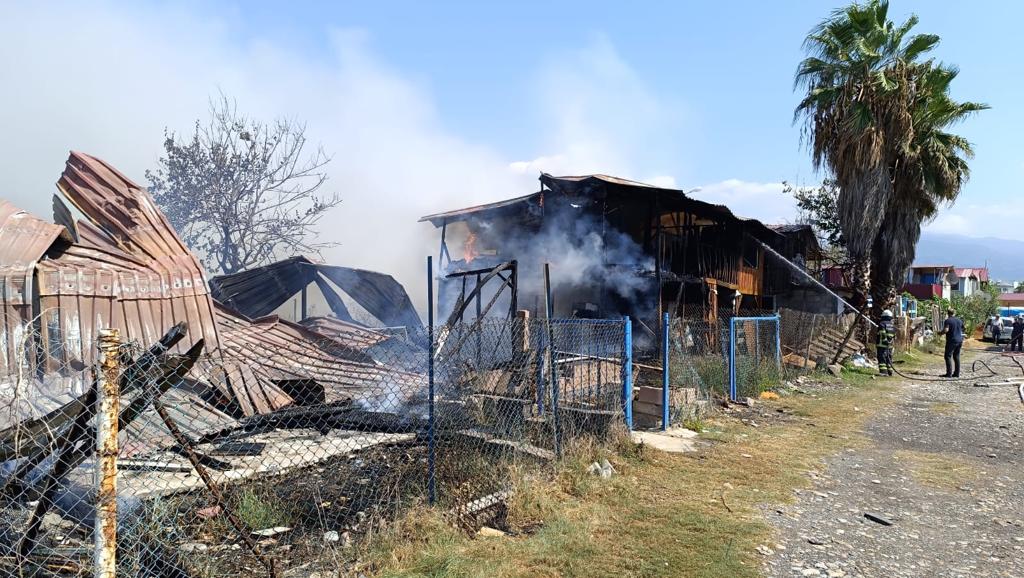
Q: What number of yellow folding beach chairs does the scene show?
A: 0